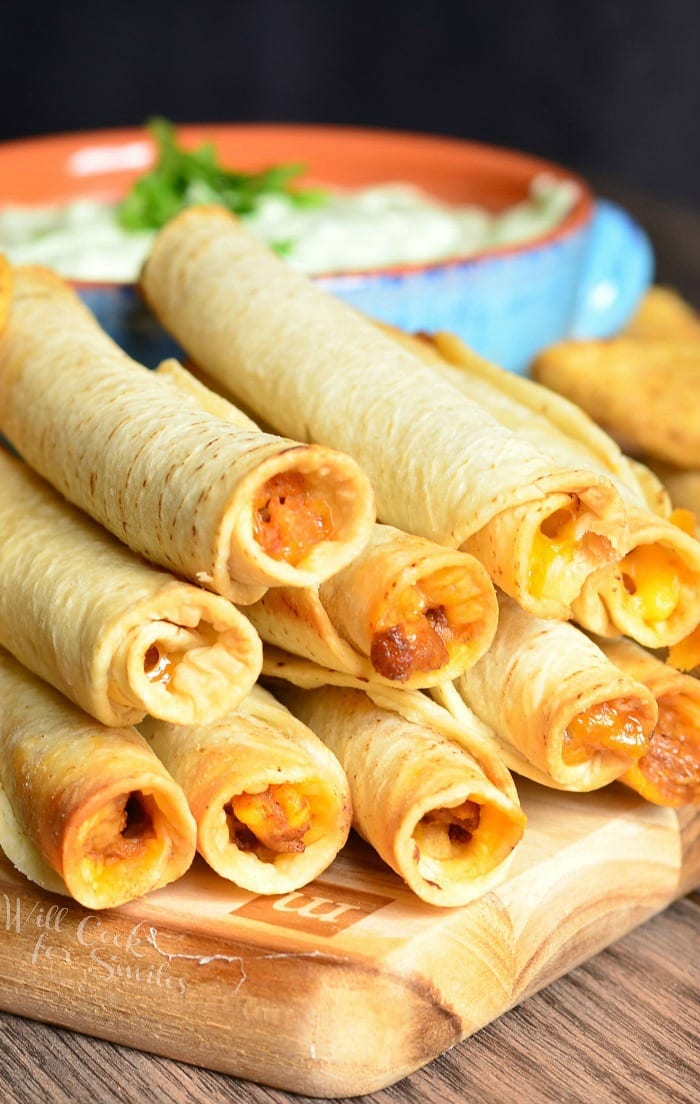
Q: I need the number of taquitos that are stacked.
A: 10